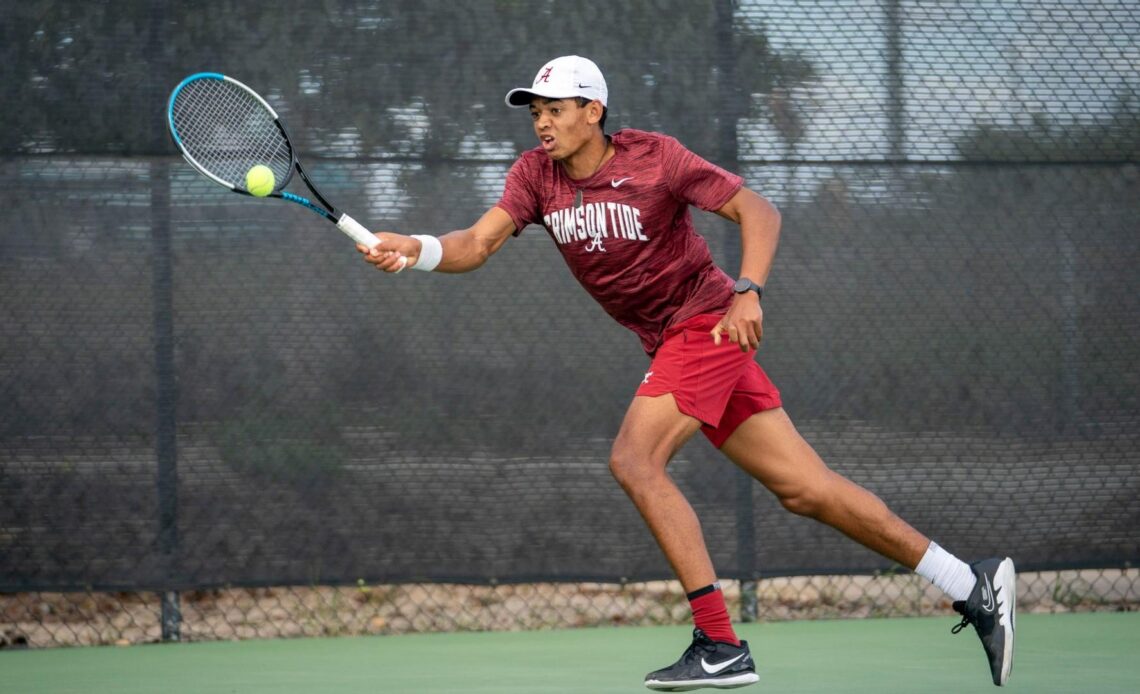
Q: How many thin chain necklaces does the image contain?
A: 1